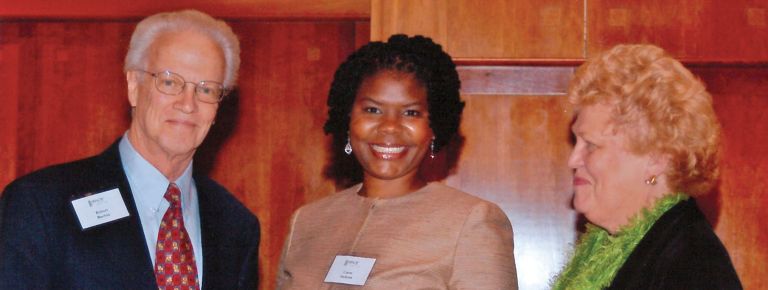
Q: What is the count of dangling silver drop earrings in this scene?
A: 2